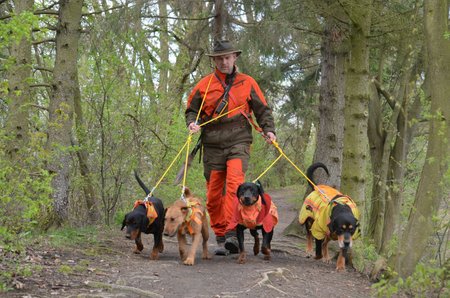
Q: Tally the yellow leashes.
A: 4